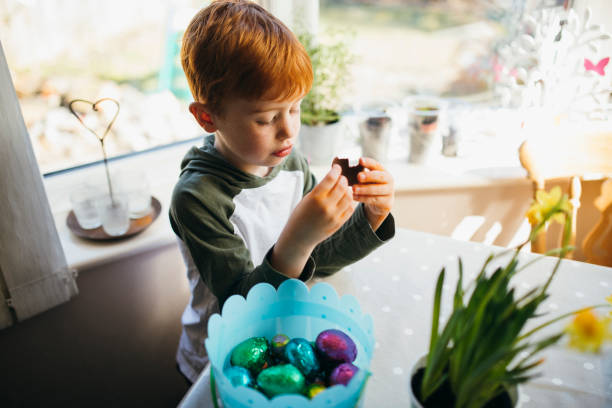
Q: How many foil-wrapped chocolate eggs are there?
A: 8